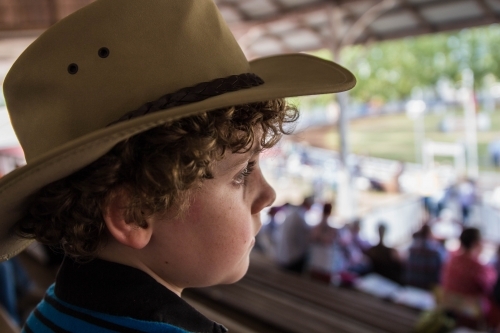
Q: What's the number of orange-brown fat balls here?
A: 0